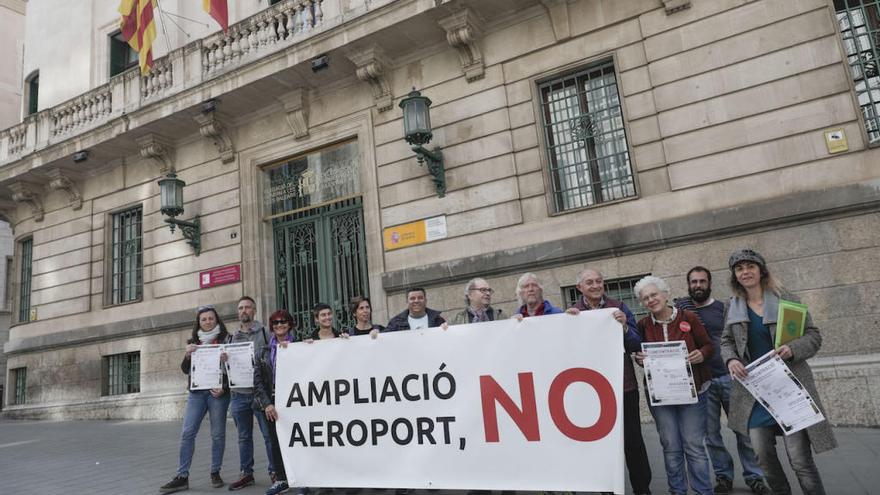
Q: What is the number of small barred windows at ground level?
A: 3